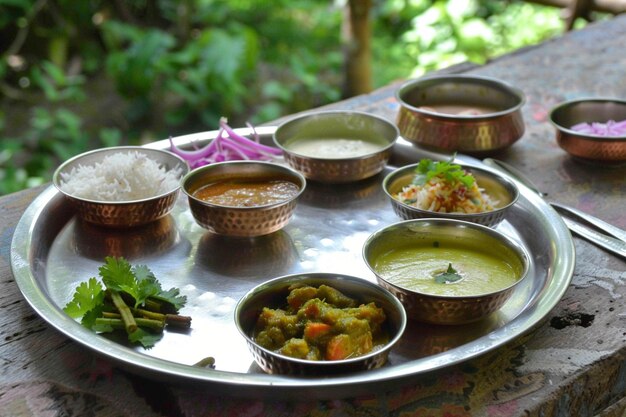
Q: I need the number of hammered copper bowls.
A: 8